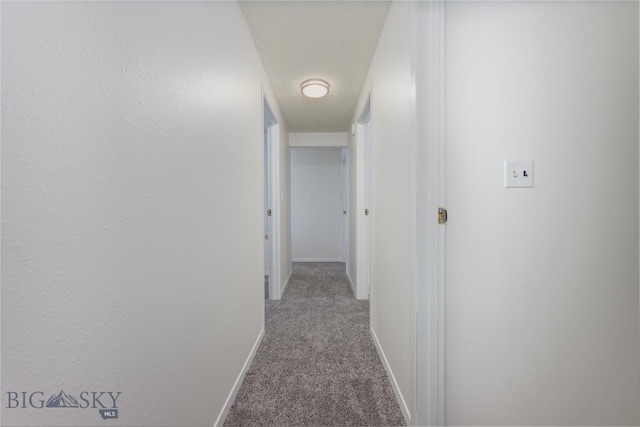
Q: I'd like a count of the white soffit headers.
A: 1